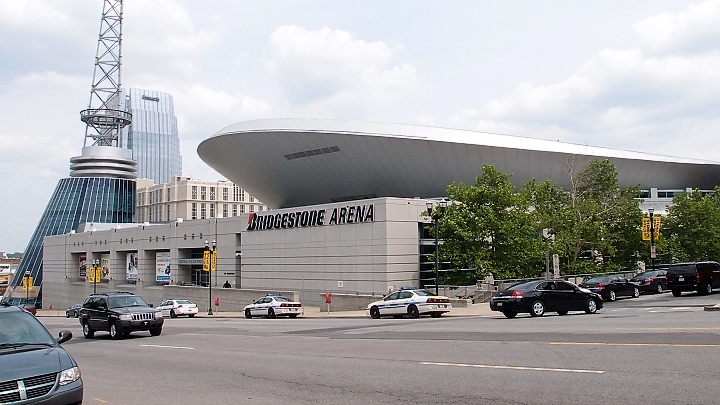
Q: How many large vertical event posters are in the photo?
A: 4